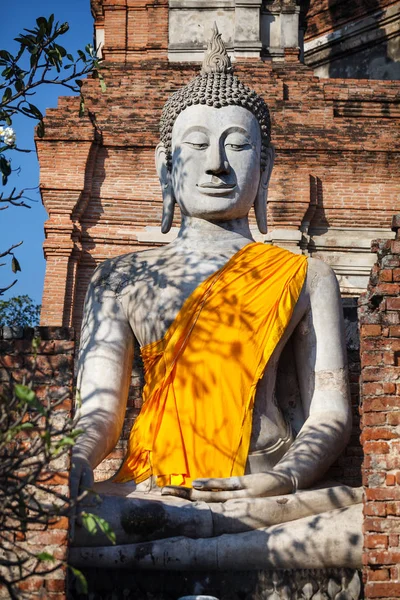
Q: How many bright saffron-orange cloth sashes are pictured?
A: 1